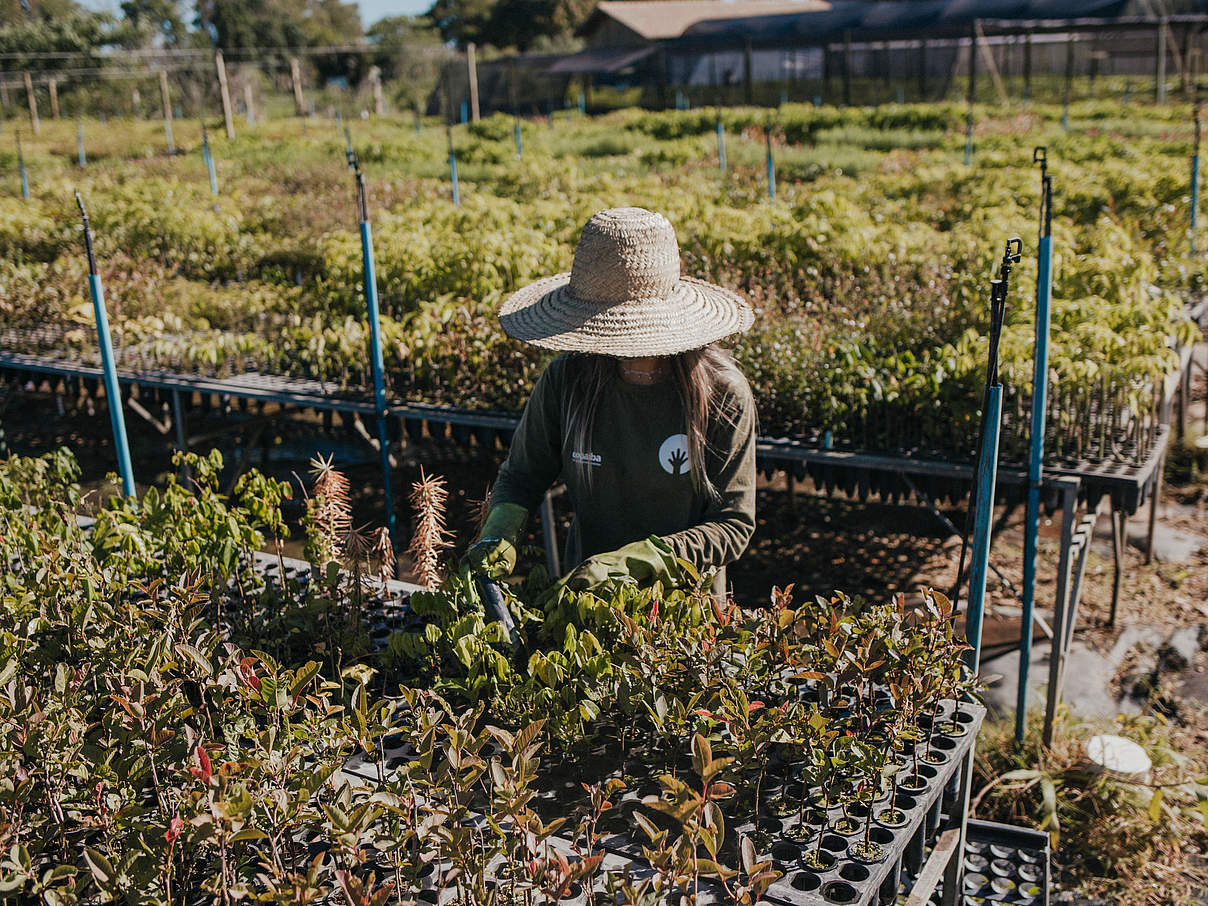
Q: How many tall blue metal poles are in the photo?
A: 4